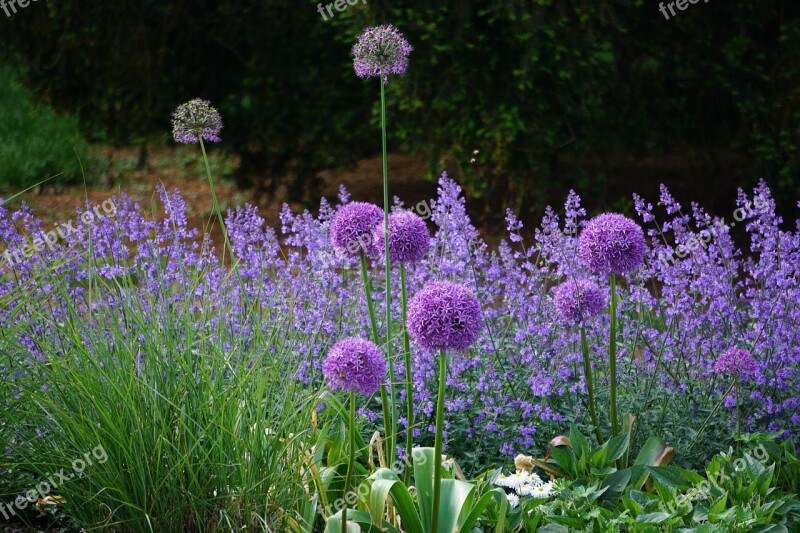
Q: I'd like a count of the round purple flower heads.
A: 9